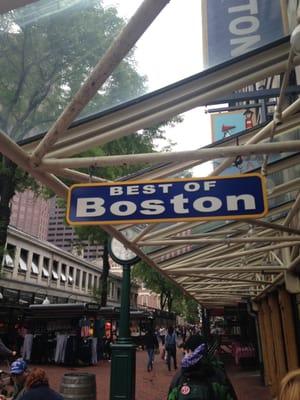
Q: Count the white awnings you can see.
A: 7